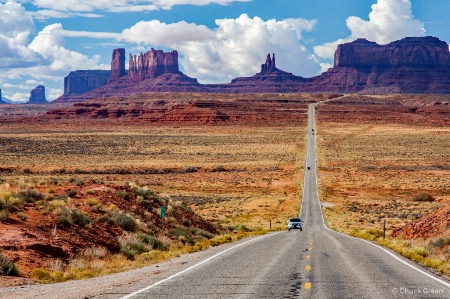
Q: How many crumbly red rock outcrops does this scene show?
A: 2